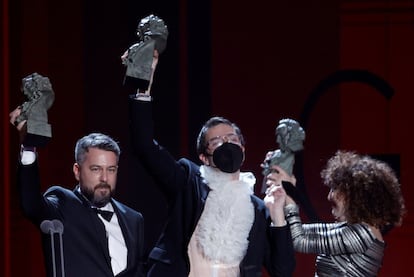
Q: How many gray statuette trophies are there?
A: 3